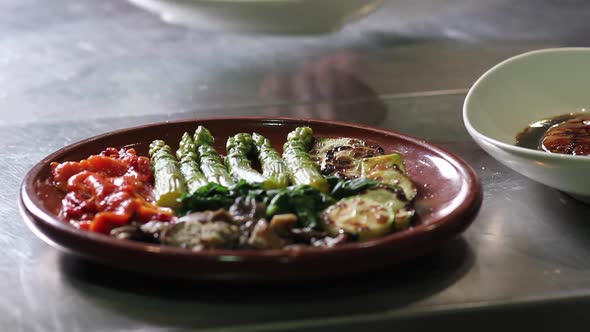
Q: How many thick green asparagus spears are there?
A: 6